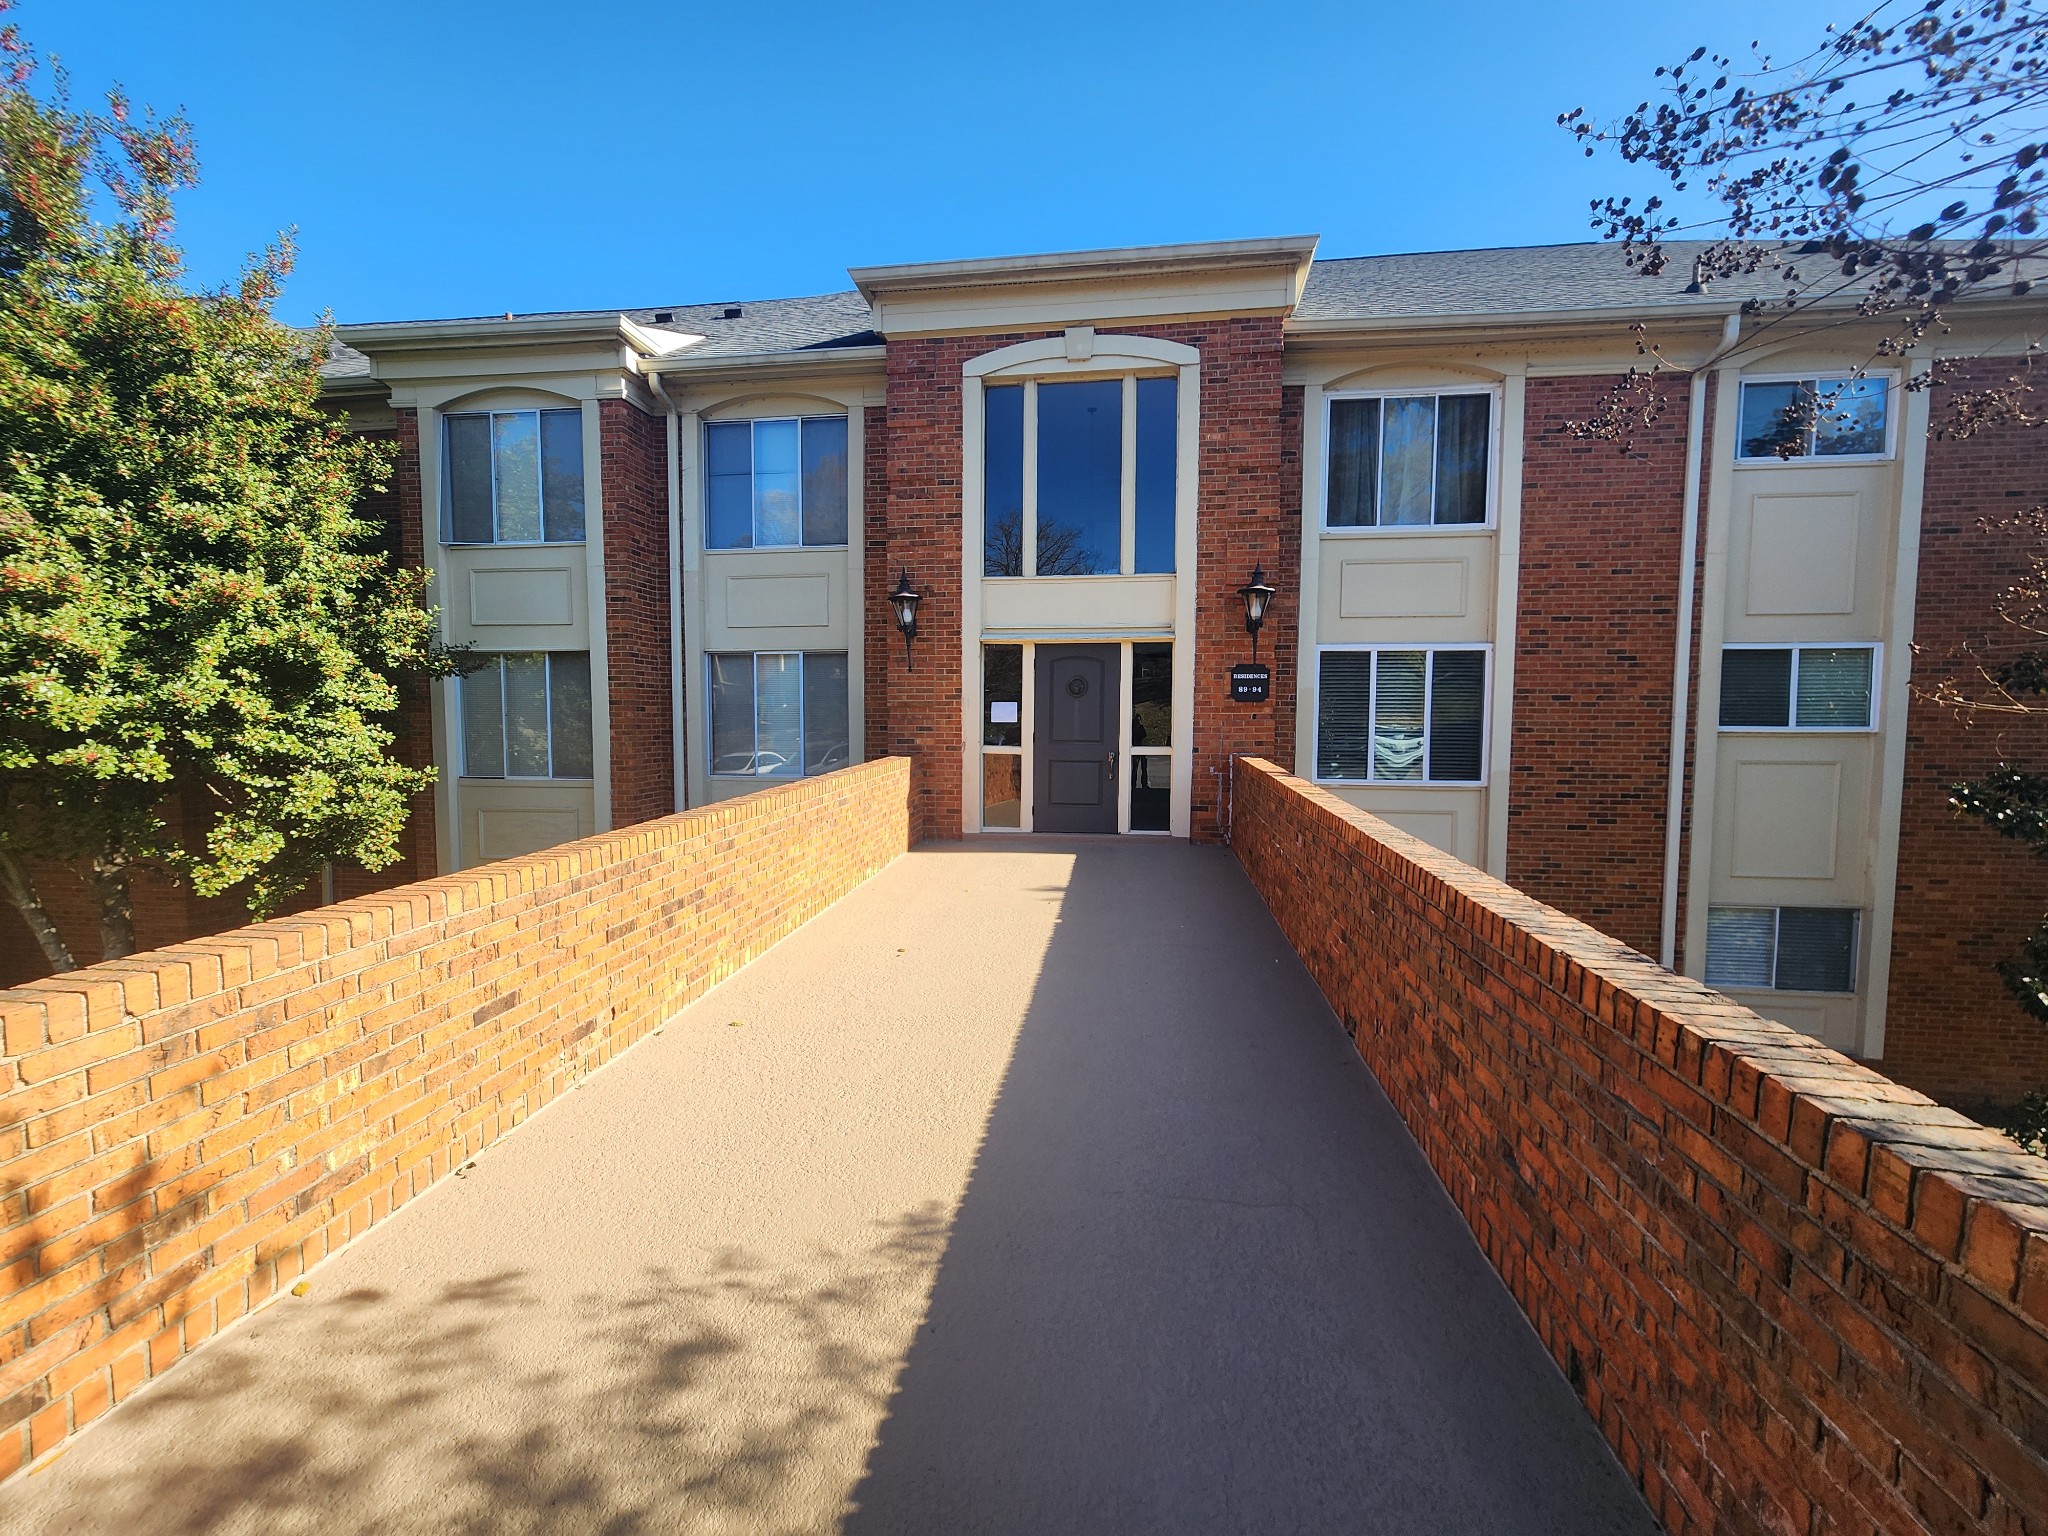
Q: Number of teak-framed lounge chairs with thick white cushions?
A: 0